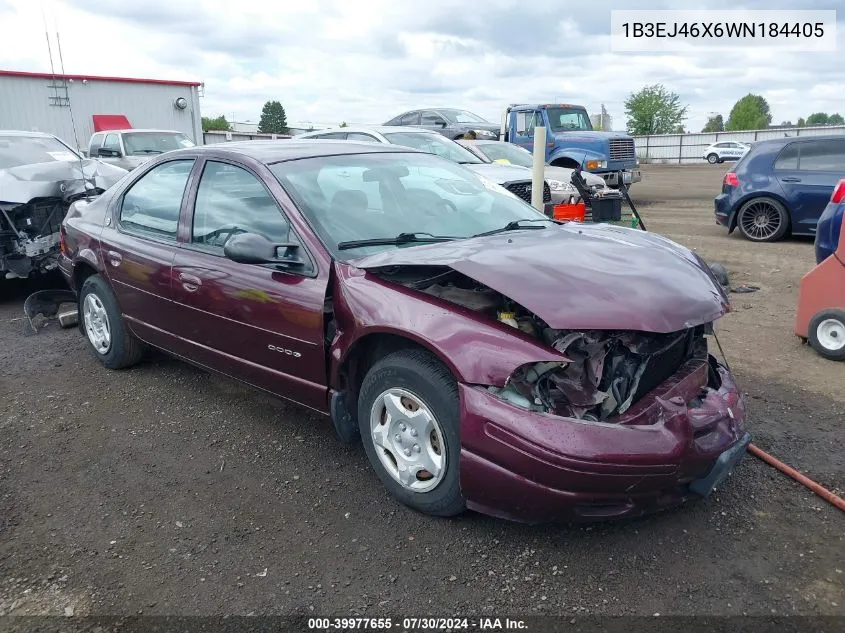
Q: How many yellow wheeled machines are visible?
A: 0